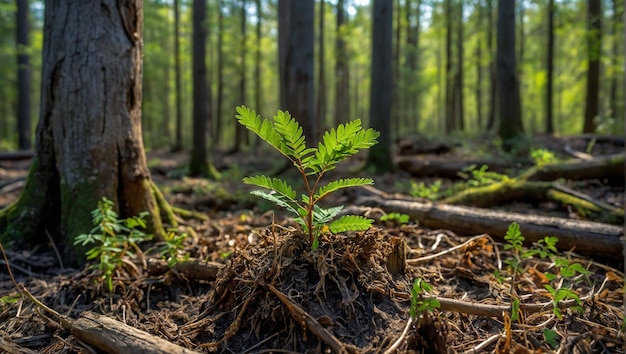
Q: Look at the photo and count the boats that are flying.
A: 0